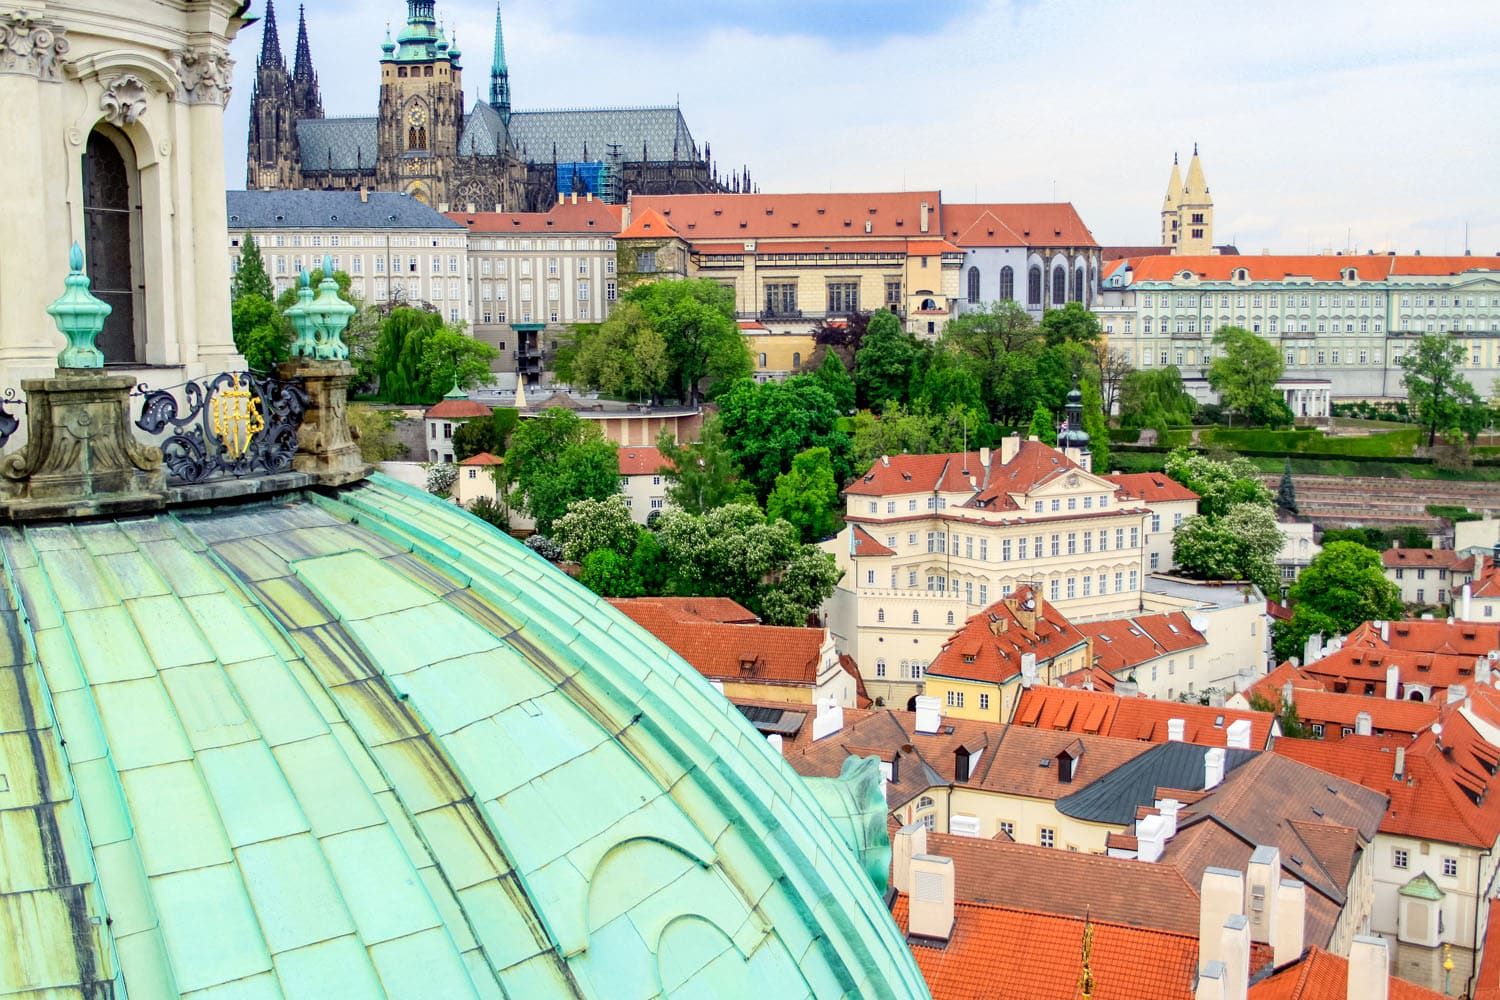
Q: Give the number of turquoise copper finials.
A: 3